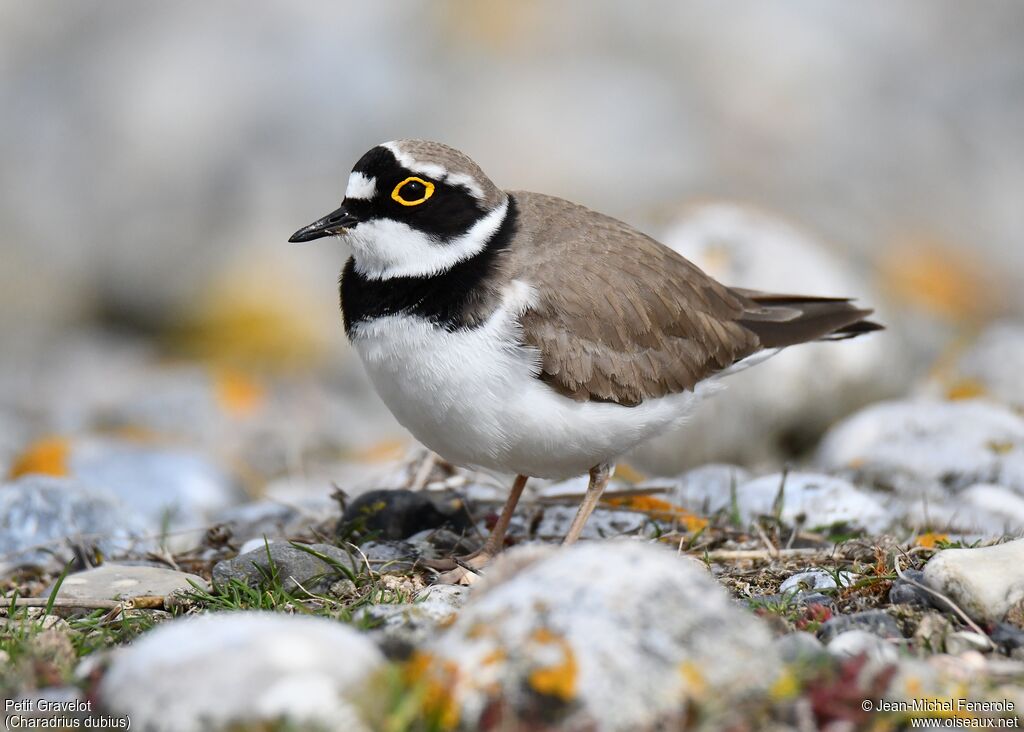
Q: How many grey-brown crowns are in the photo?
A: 1